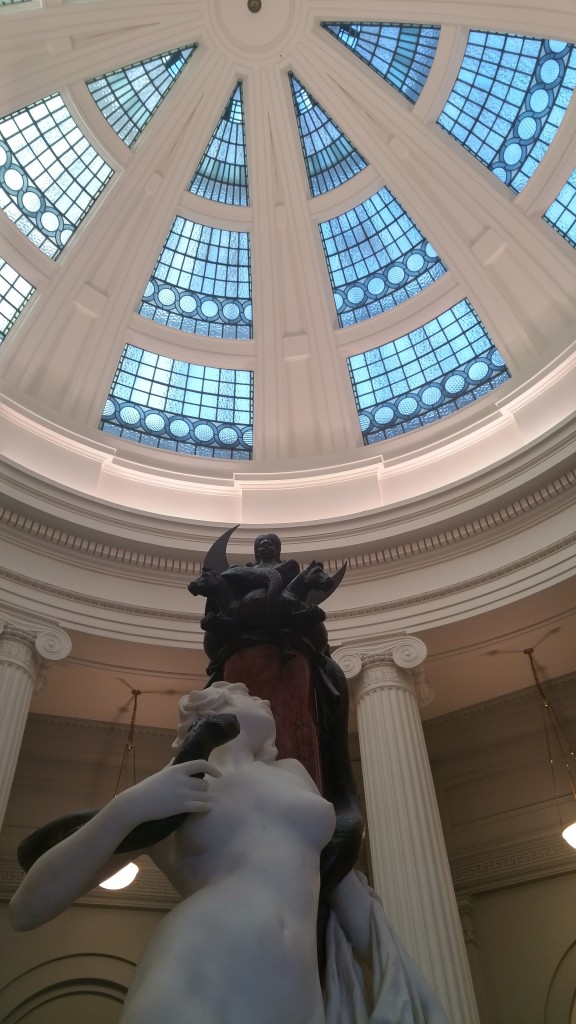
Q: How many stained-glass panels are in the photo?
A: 12